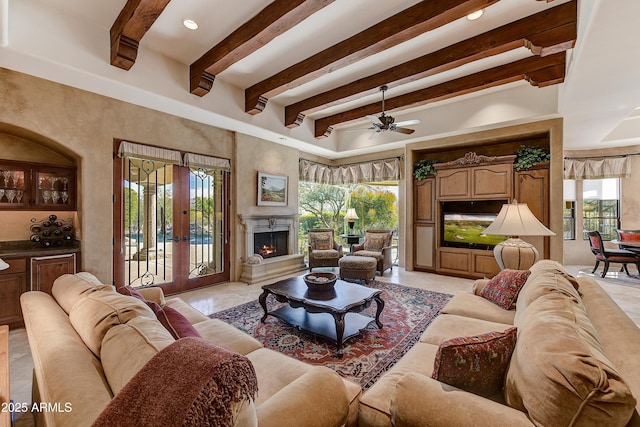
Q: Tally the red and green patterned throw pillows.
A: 2